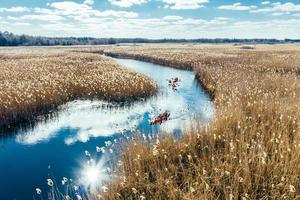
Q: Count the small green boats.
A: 0